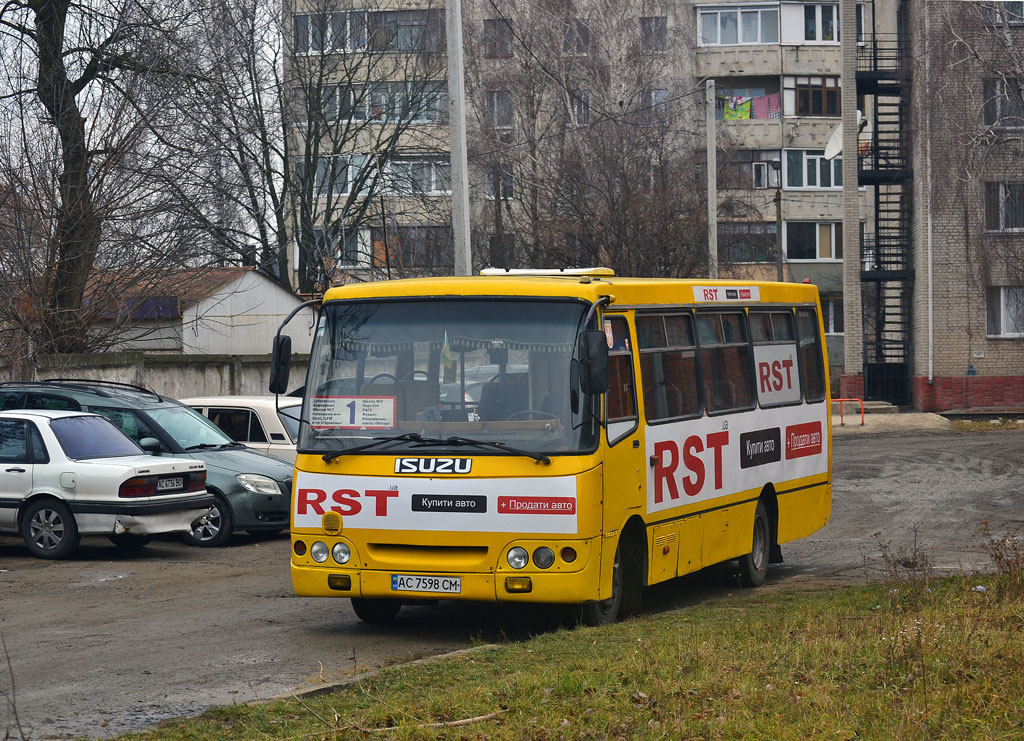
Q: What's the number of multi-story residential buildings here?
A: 2